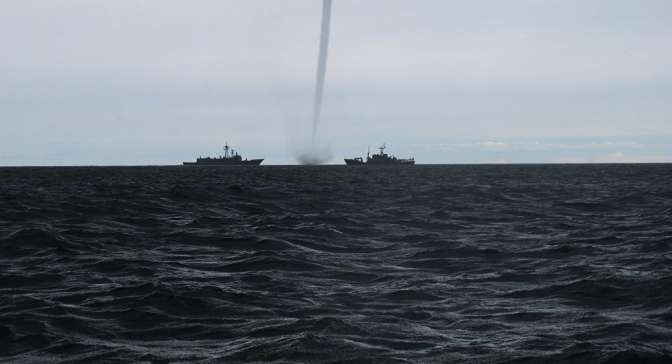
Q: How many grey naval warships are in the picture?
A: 2